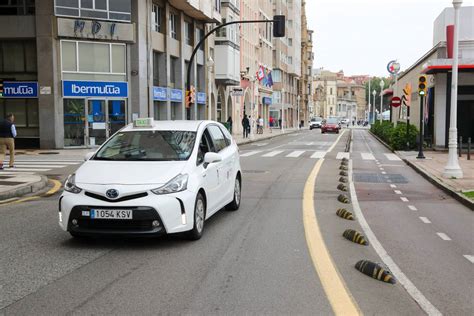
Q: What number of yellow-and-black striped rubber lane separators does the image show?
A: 10